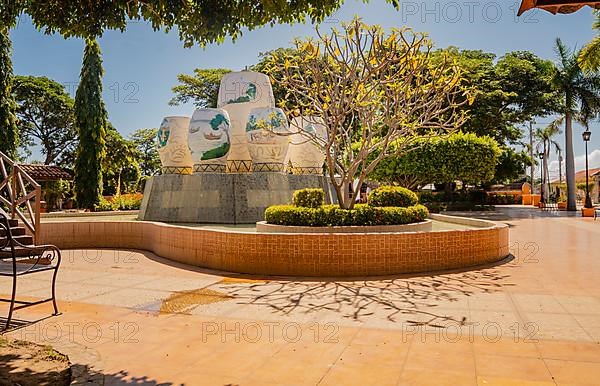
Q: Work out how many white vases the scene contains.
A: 5